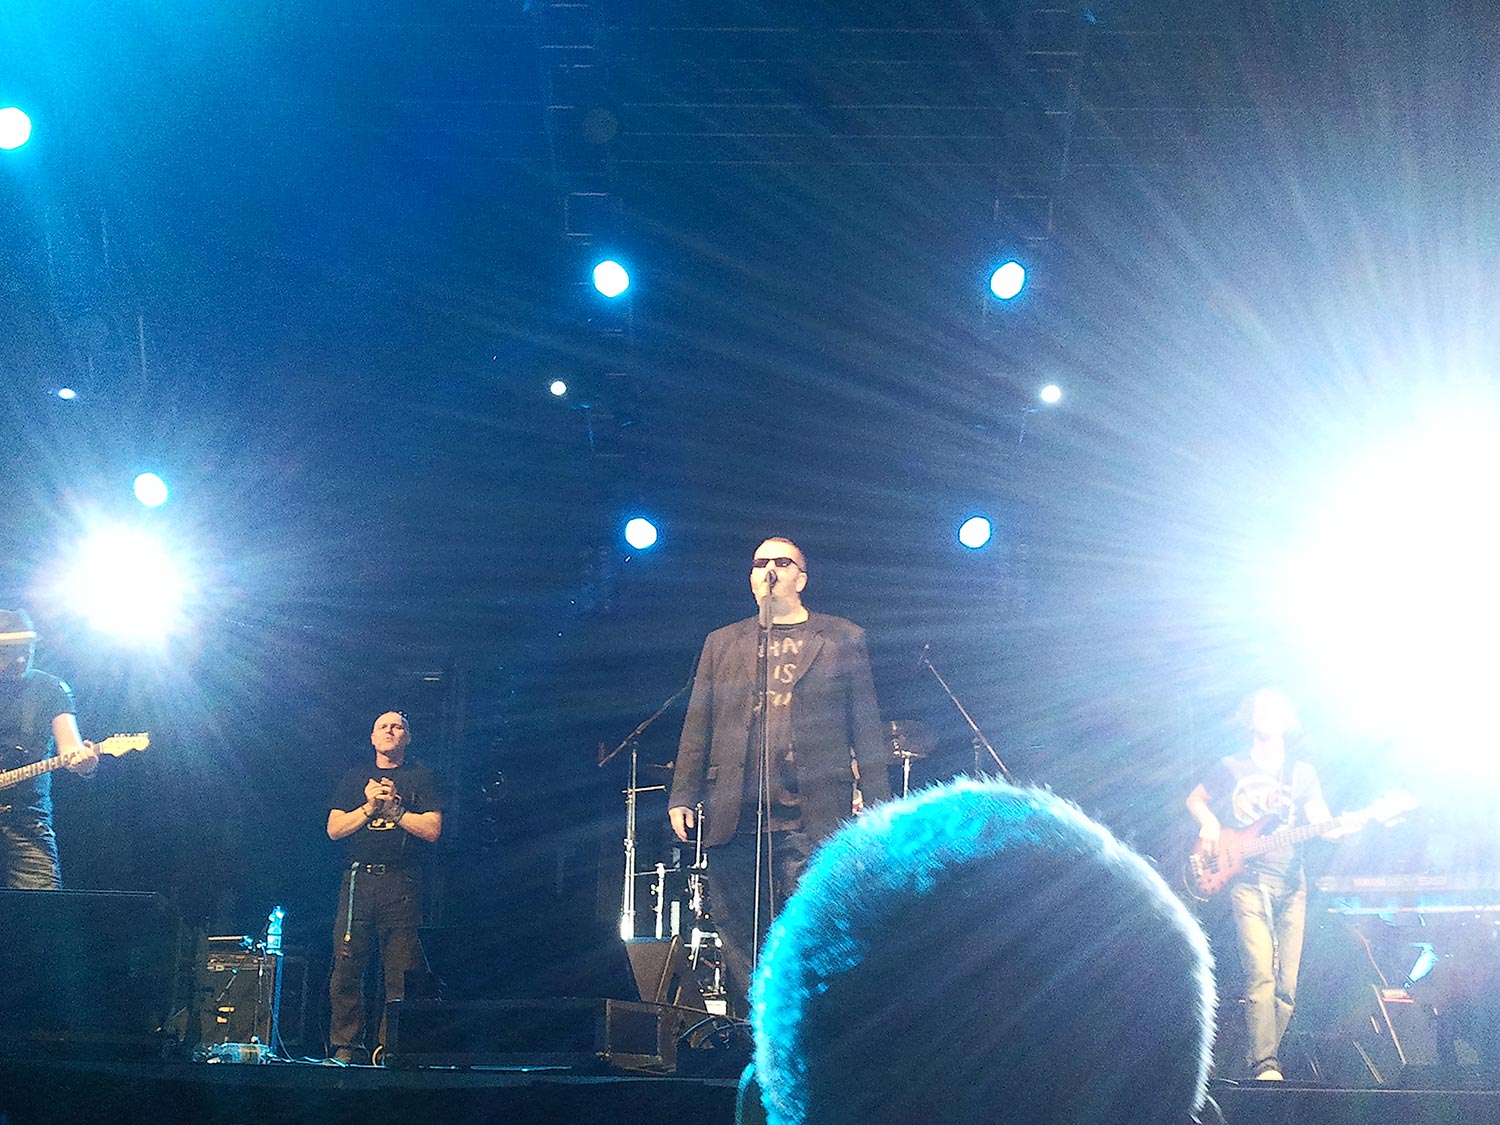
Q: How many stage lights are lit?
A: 11